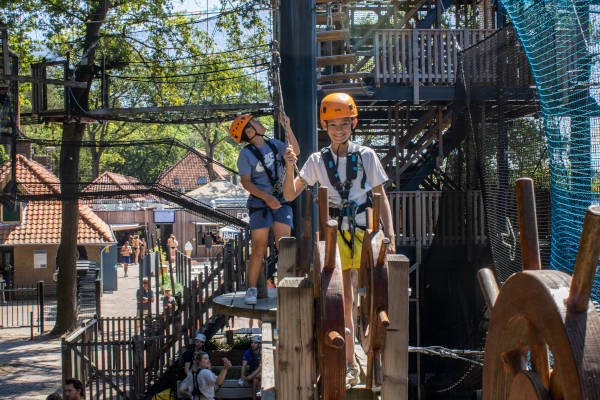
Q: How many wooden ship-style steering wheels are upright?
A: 3